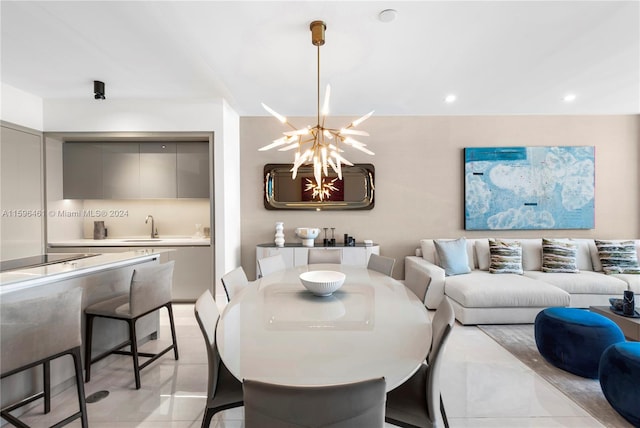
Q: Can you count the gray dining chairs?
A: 8